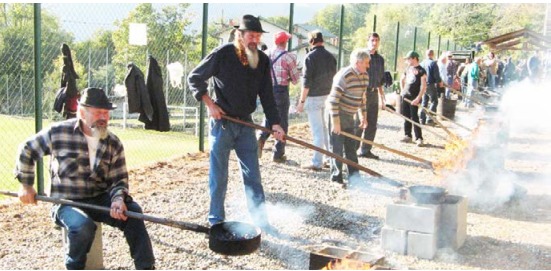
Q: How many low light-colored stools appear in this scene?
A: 1